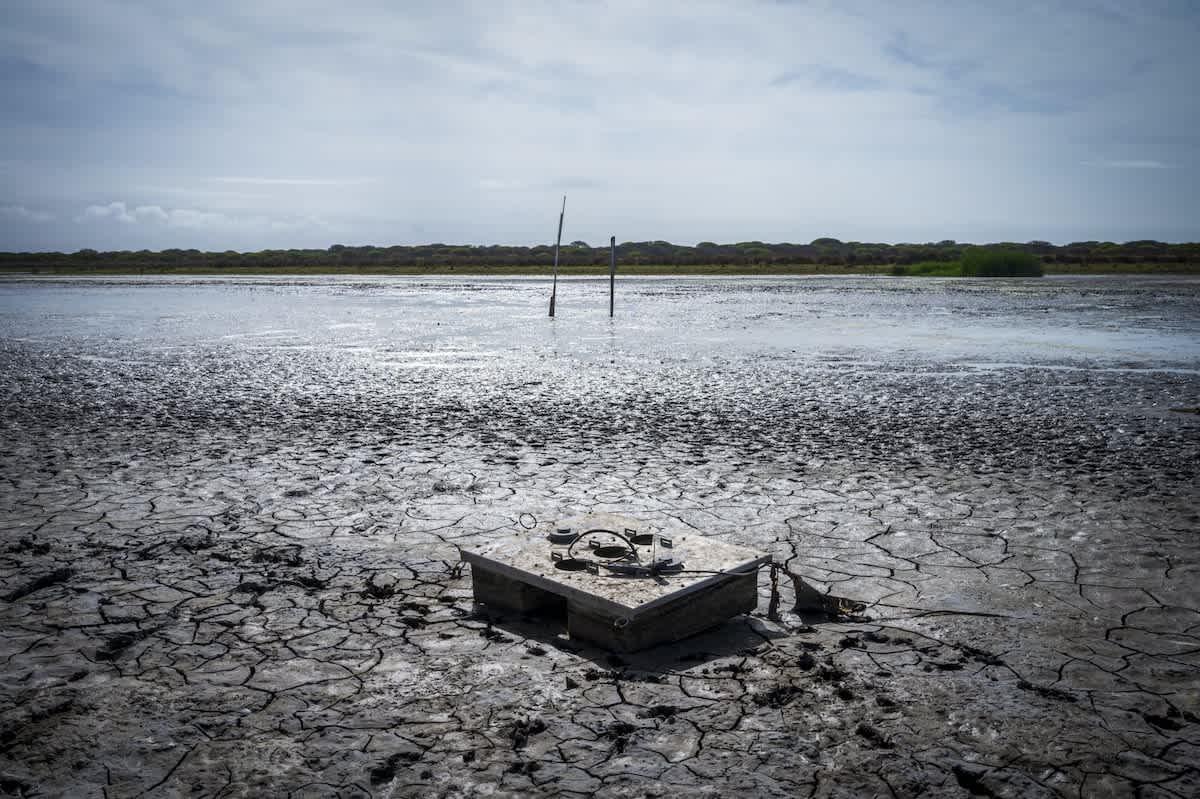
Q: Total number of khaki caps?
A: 0